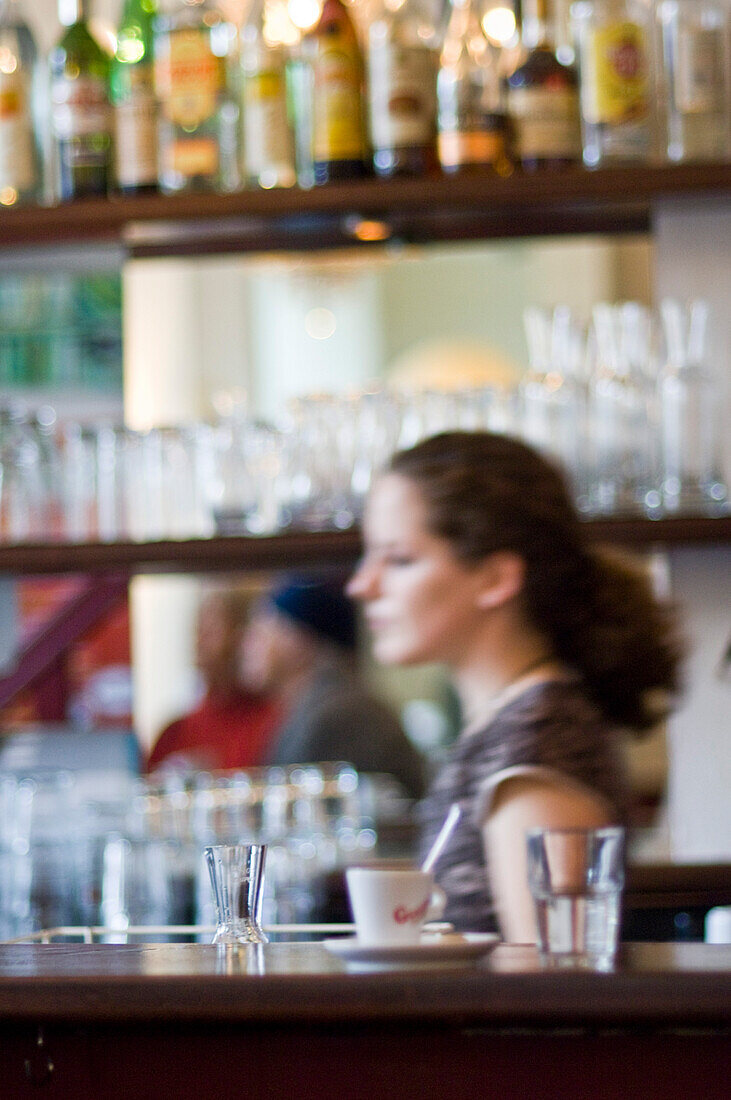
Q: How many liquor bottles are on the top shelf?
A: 11